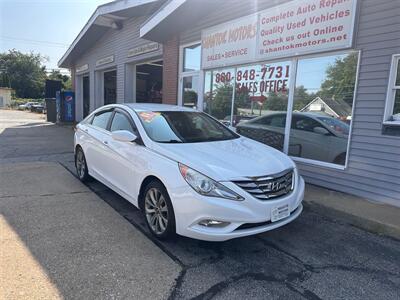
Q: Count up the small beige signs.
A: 3